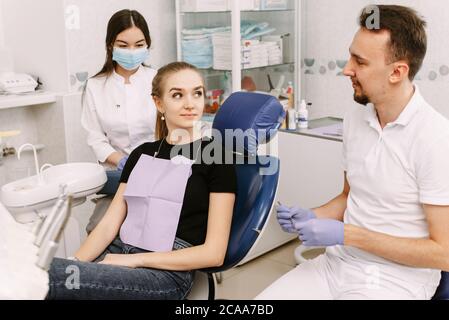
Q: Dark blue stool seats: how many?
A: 1